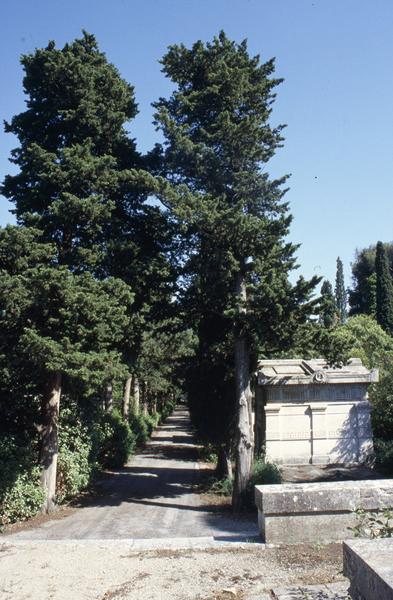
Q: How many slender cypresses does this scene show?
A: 3